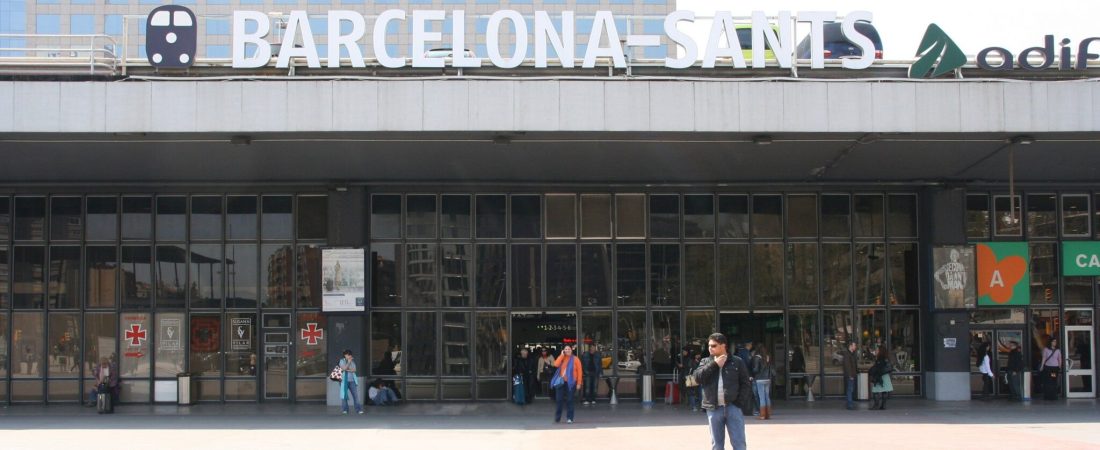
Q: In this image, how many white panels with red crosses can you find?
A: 2